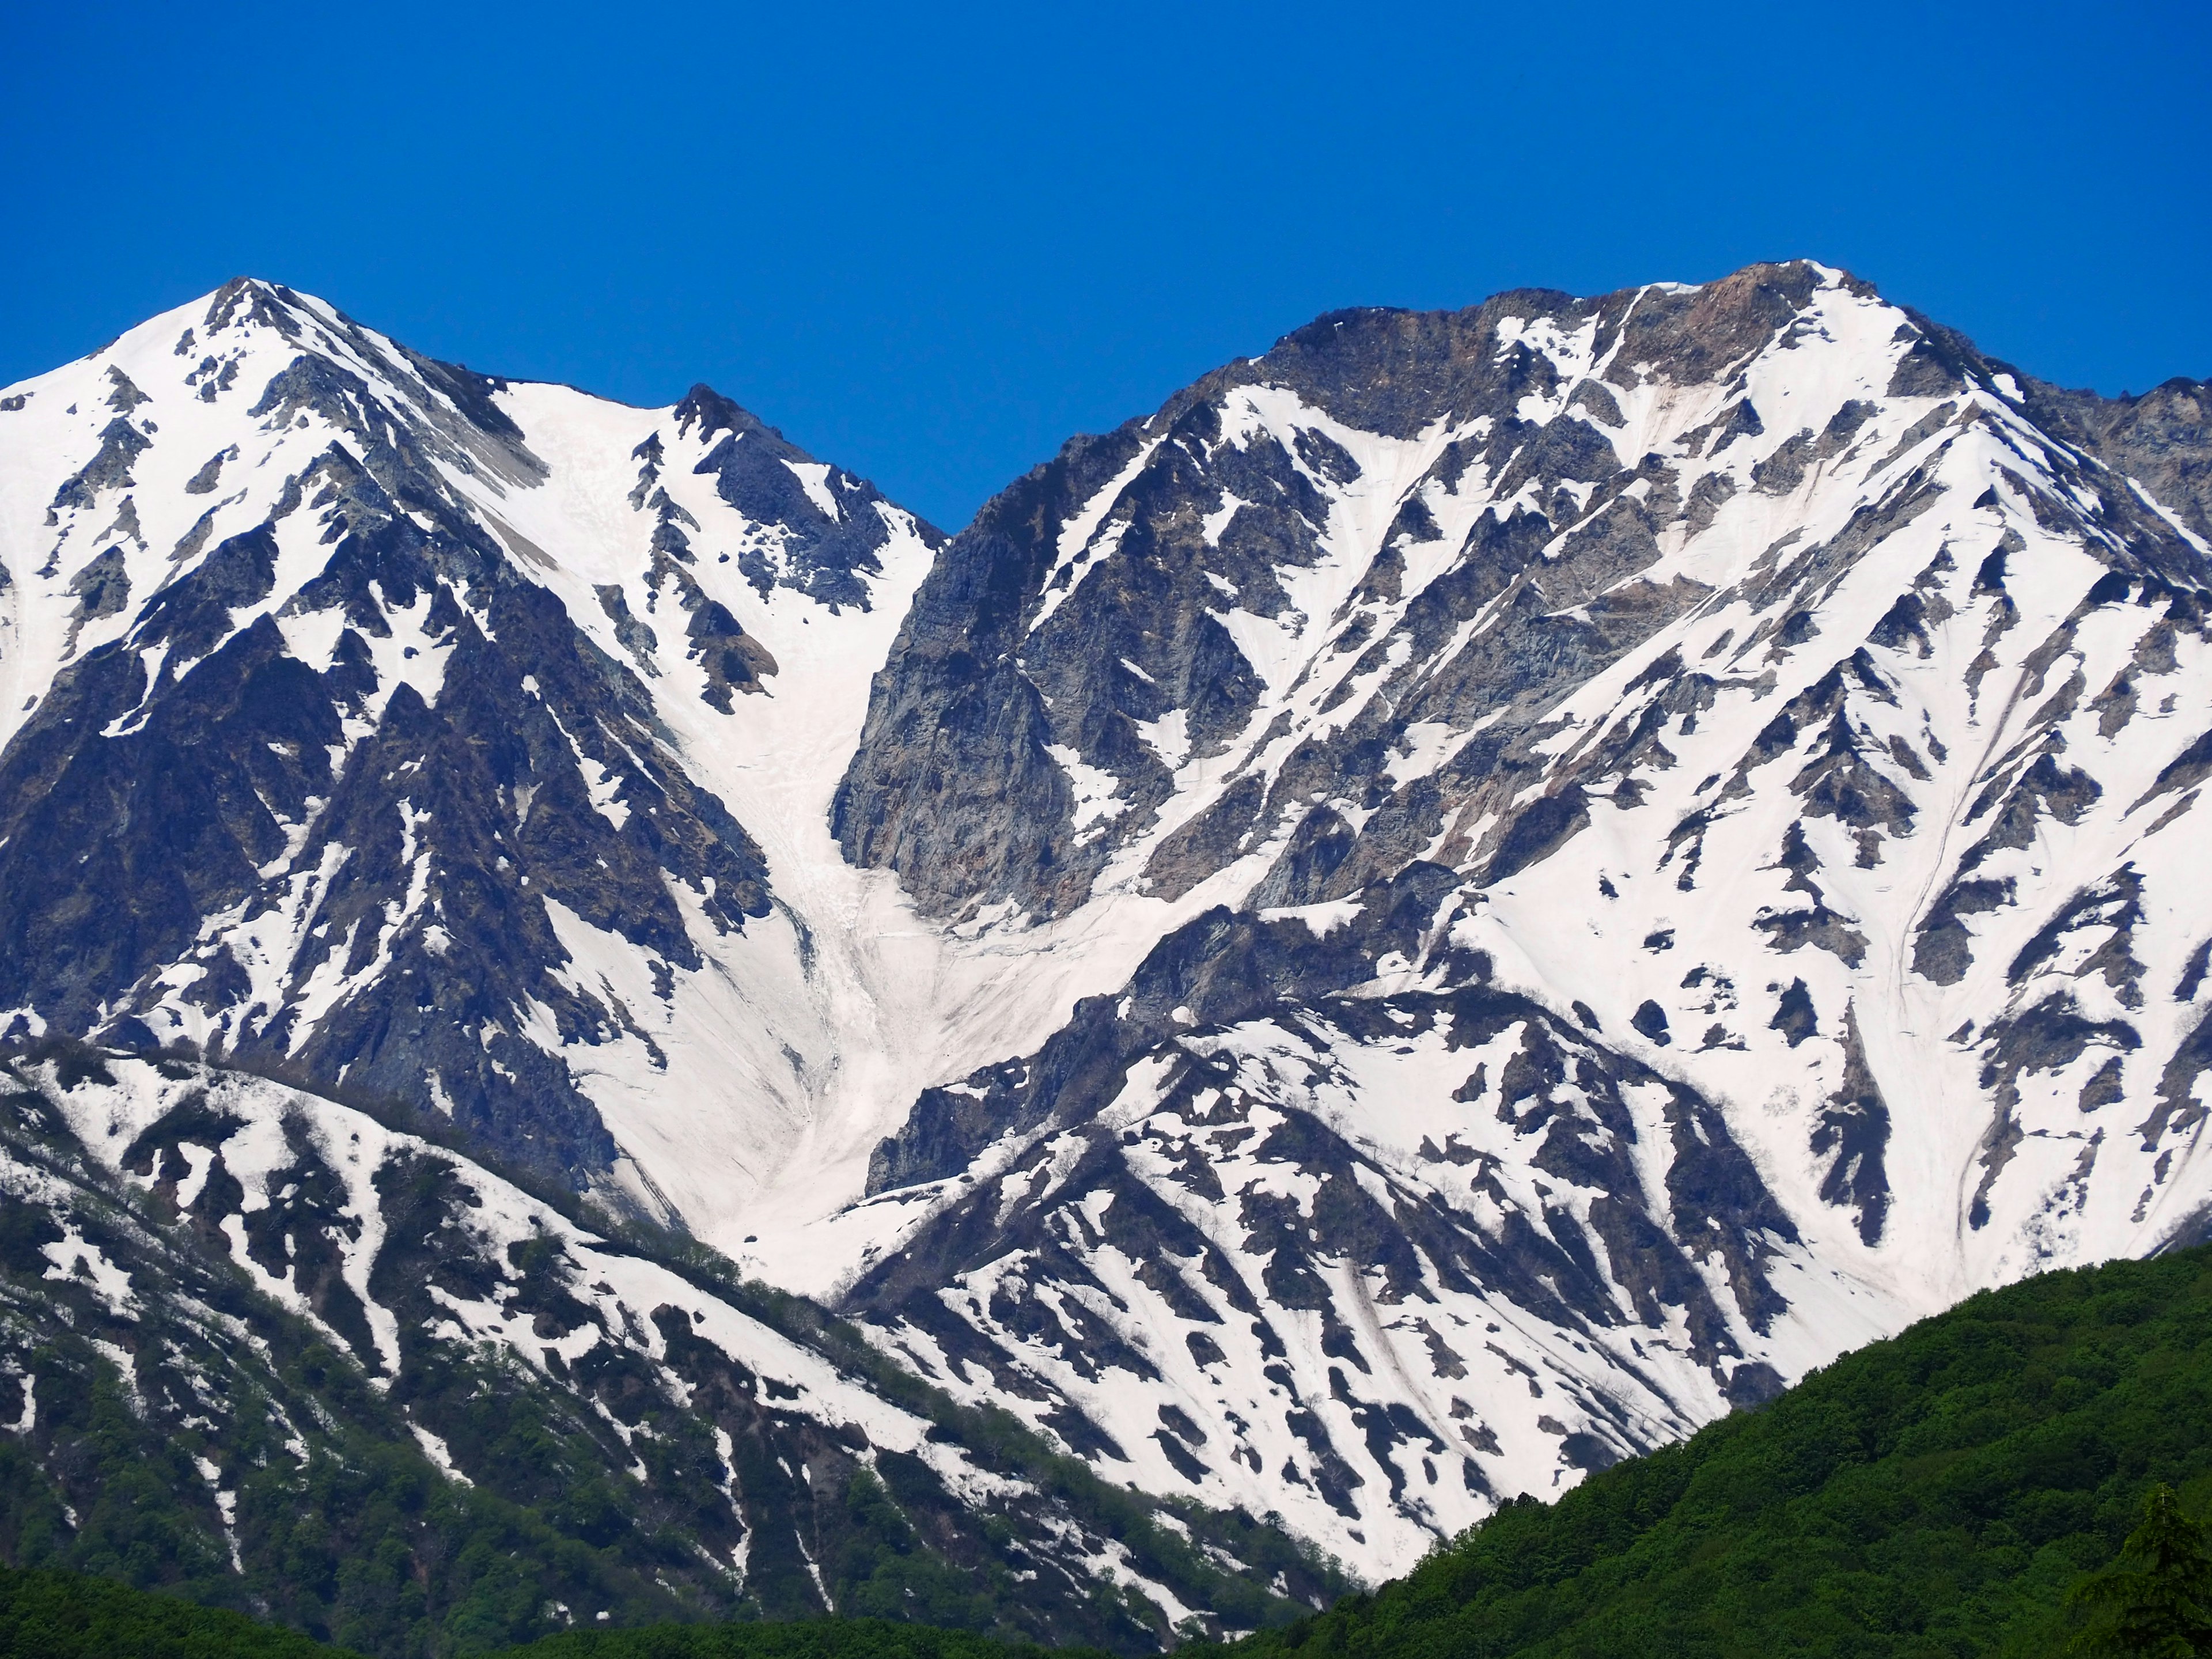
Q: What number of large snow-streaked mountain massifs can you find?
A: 2